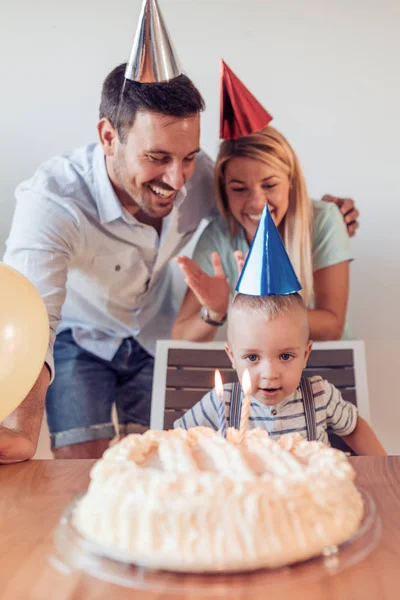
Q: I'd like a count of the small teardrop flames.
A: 2